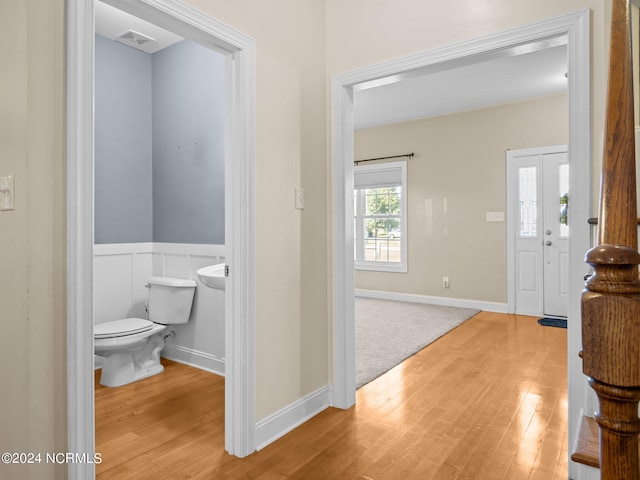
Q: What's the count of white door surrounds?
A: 3